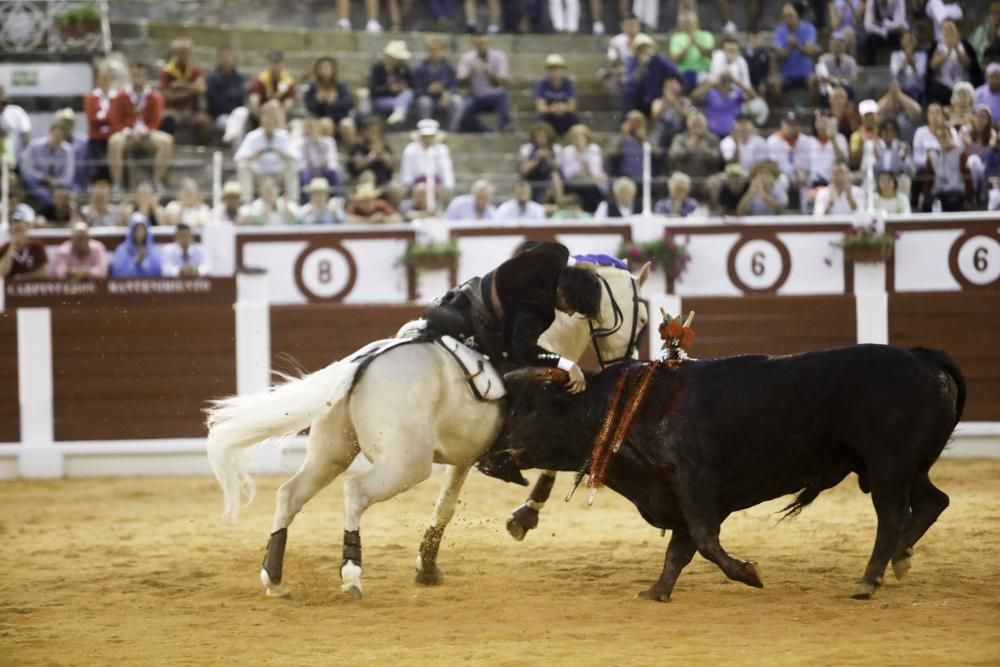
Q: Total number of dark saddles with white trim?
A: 1